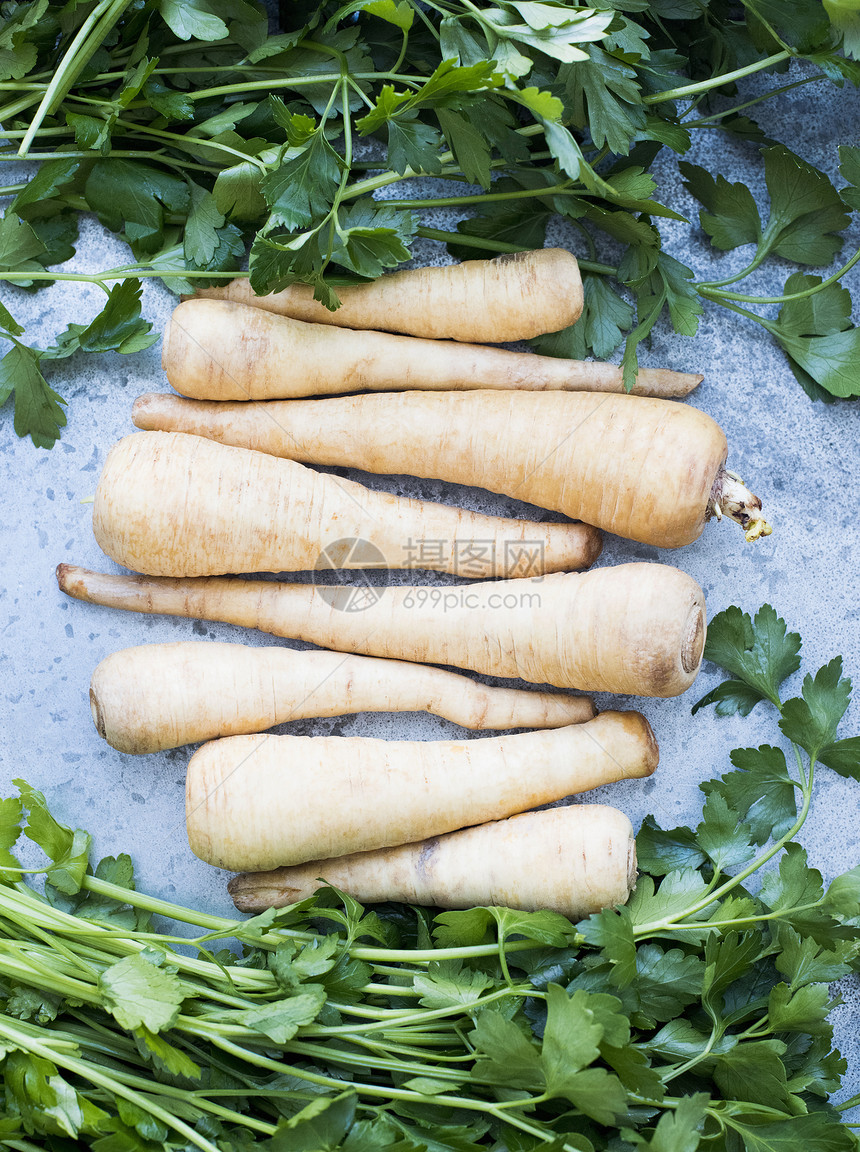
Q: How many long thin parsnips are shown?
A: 8